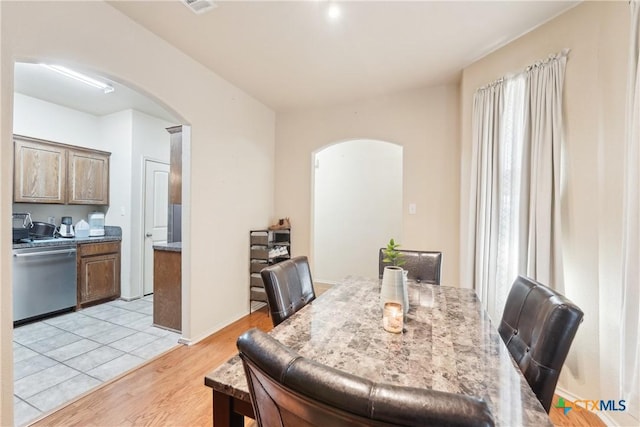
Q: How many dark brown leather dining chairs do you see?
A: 4